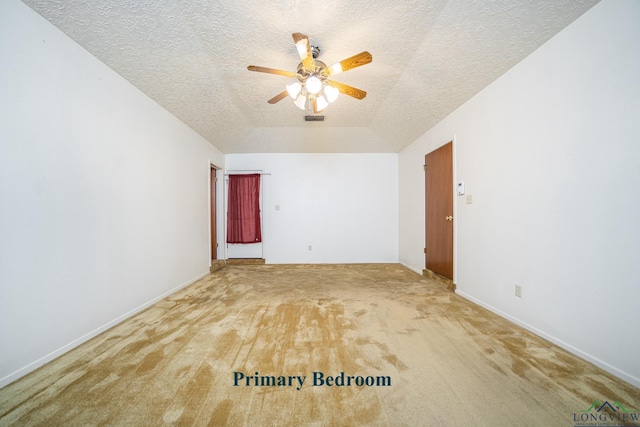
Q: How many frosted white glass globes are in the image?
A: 5